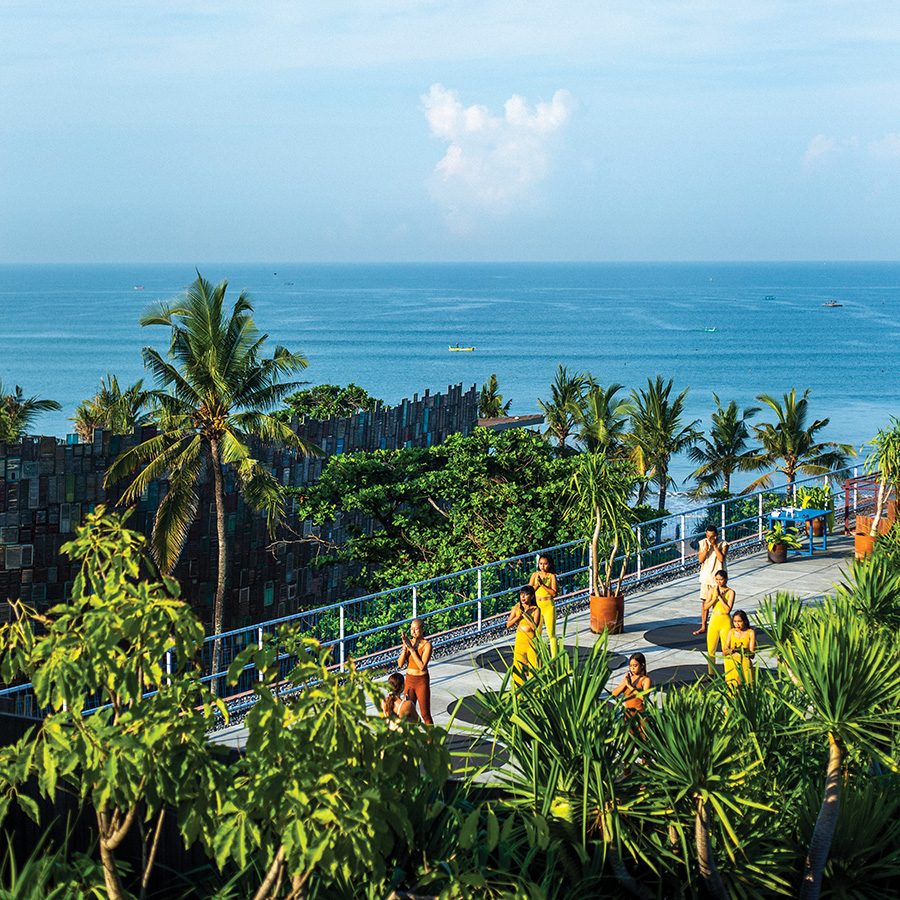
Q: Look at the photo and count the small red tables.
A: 0